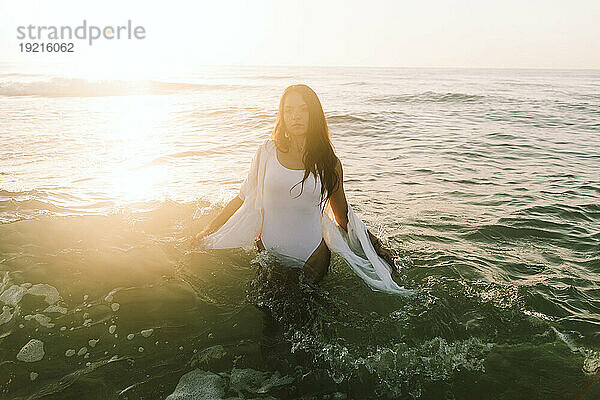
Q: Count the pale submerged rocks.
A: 0